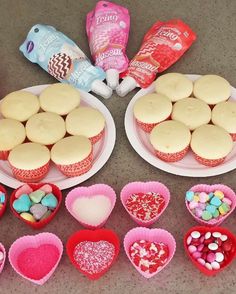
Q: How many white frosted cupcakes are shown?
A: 14